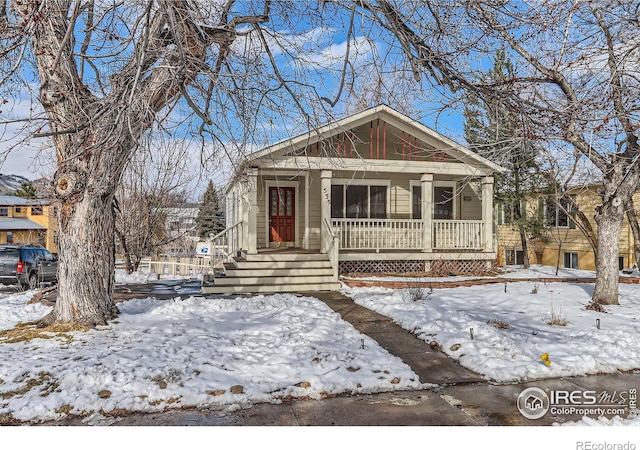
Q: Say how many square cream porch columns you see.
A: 4